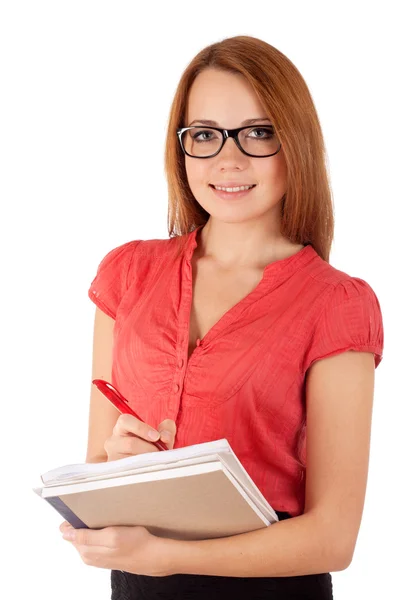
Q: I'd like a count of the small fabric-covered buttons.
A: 3